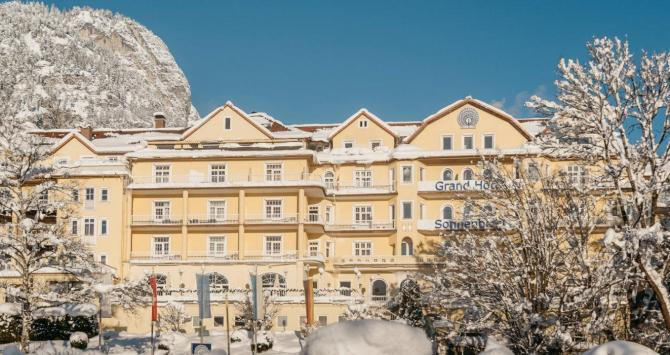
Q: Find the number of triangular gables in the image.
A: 4